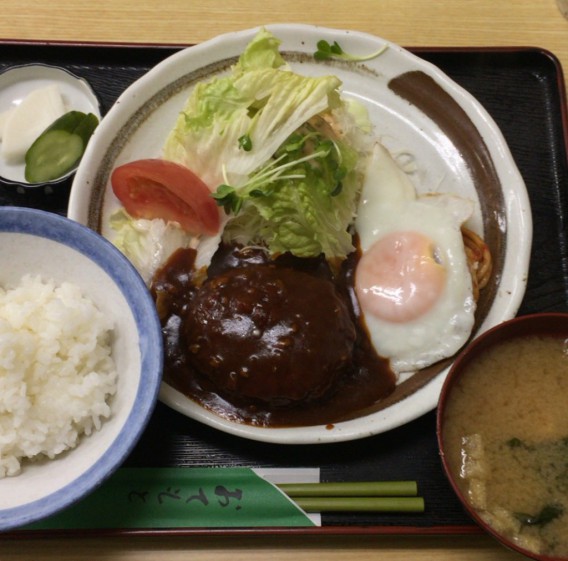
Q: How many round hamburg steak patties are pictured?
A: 1